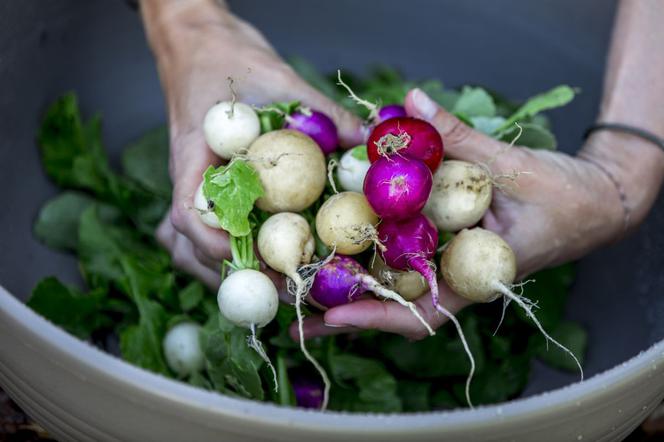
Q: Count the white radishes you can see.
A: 5